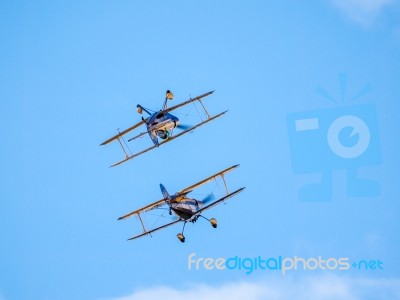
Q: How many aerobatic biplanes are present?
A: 2